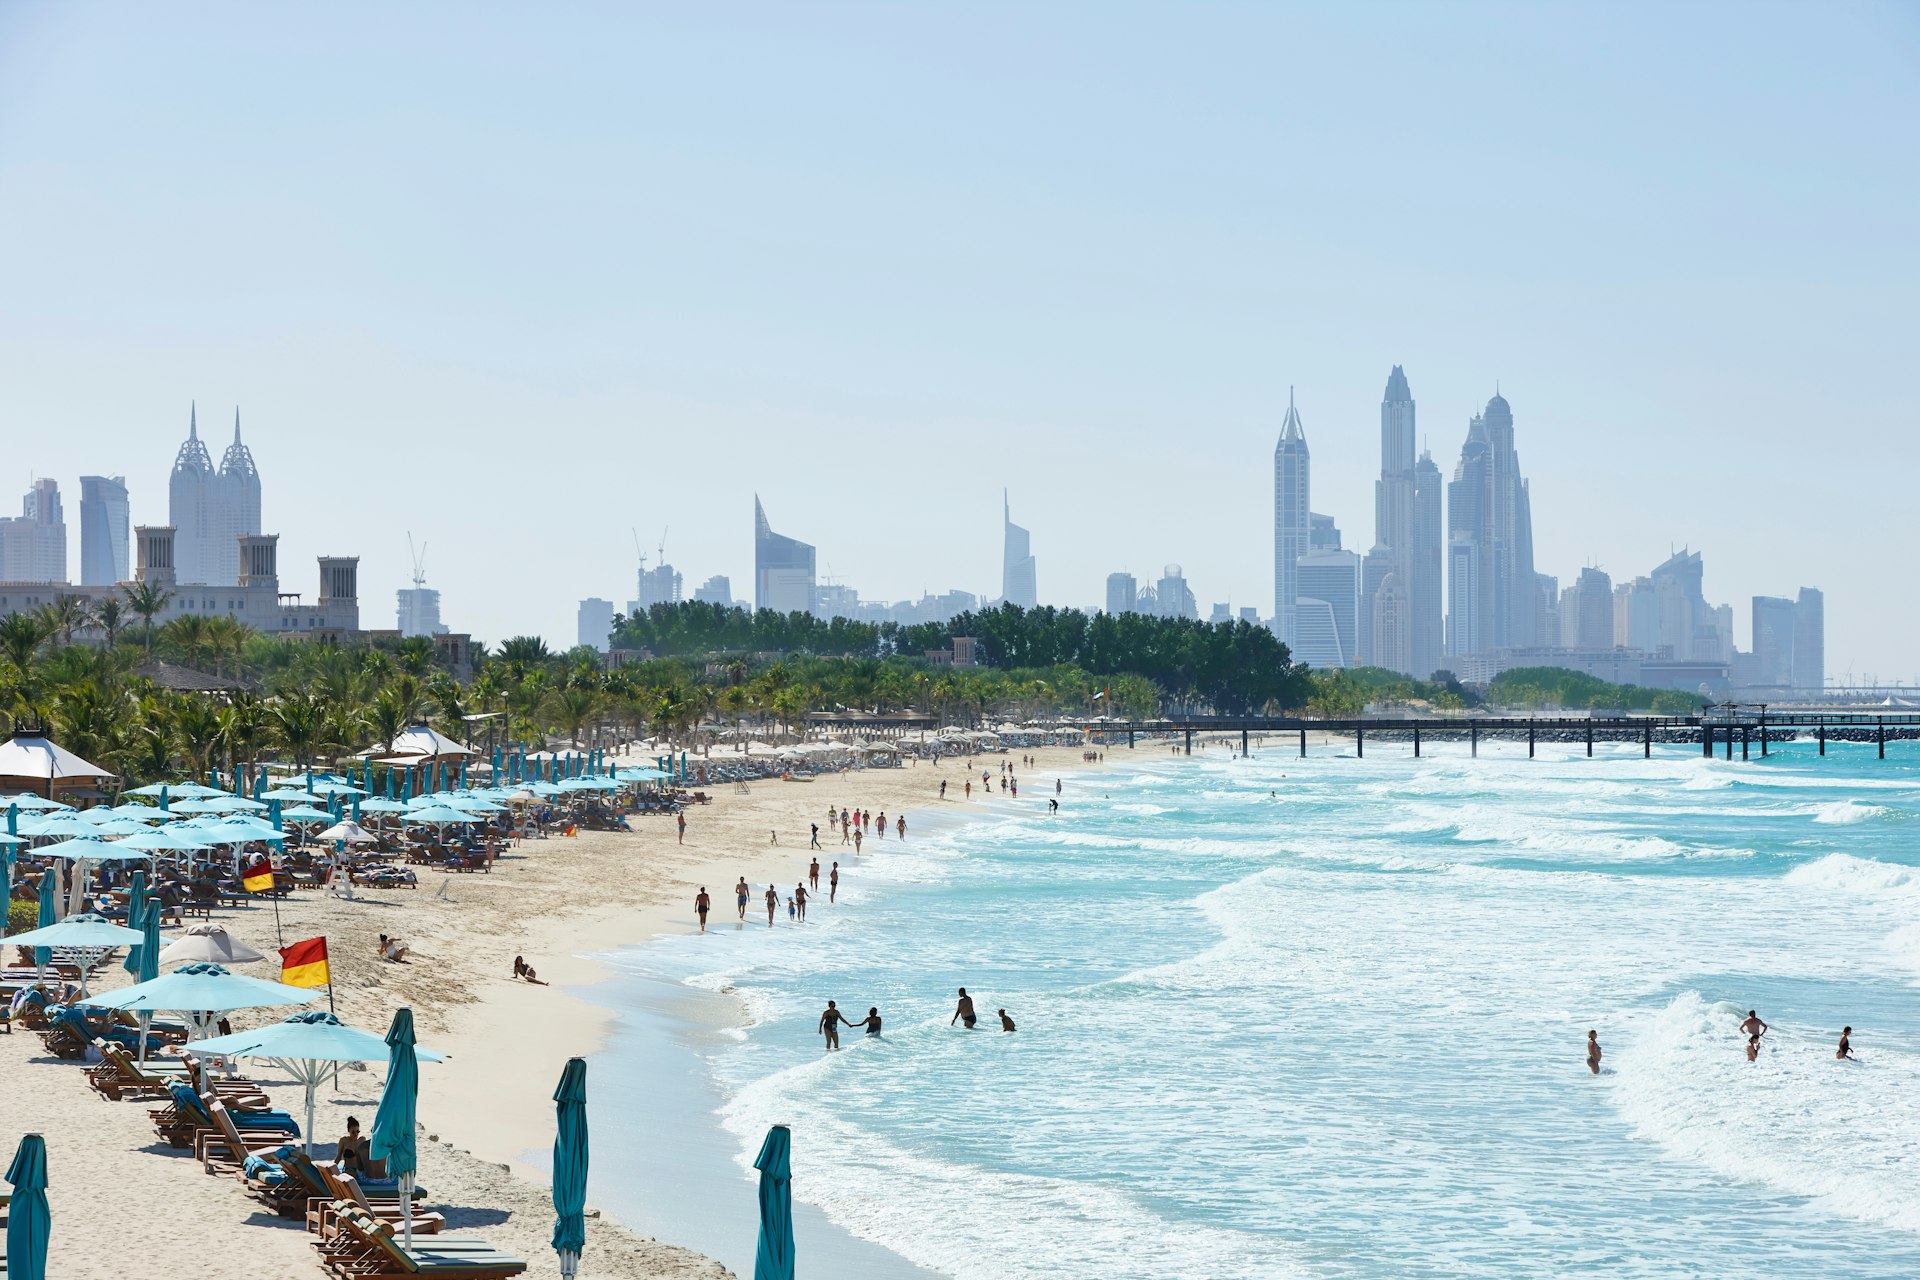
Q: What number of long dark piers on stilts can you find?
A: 1